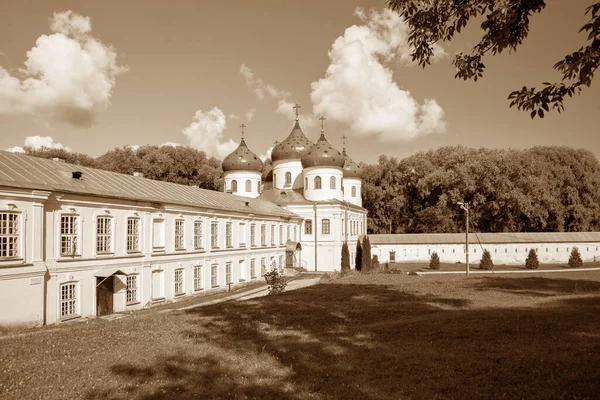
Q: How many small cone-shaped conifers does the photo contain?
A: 4